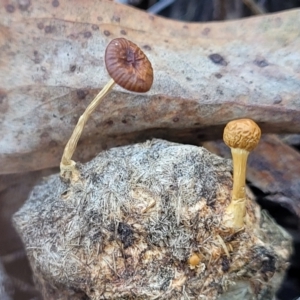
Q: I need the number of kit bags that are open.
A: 0